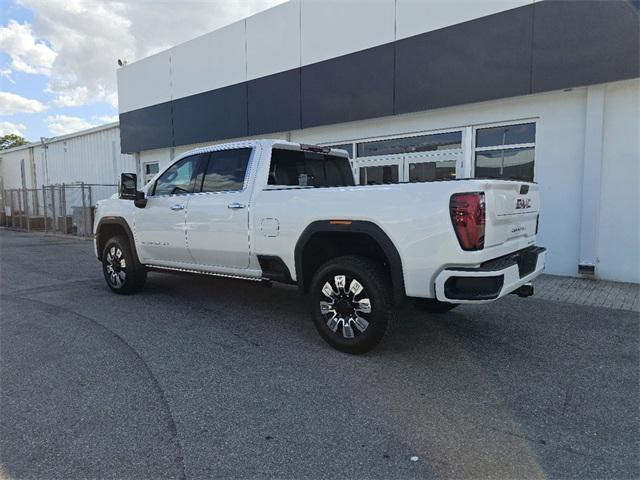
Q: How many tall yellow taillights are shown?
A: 0